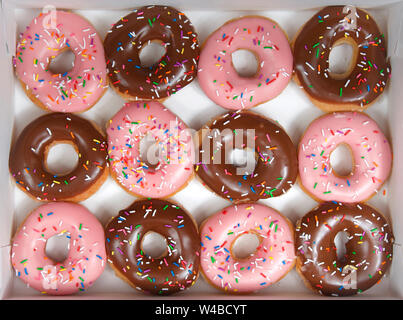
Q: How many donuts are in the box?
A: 12